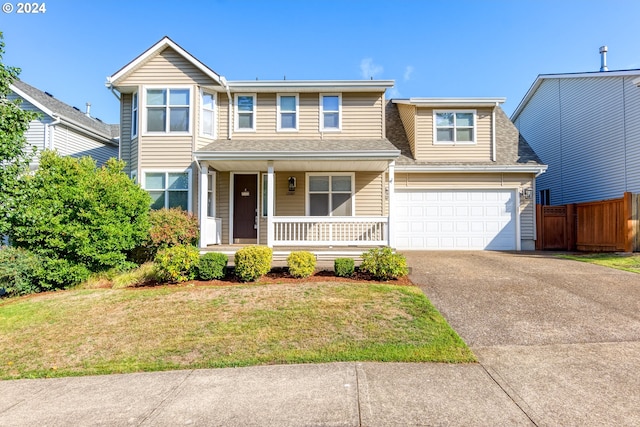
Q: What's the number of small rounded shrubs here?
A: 6